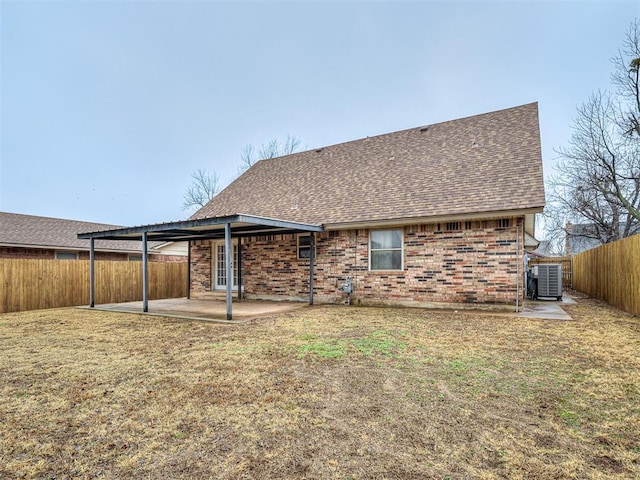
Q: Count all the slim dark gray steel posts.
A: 6